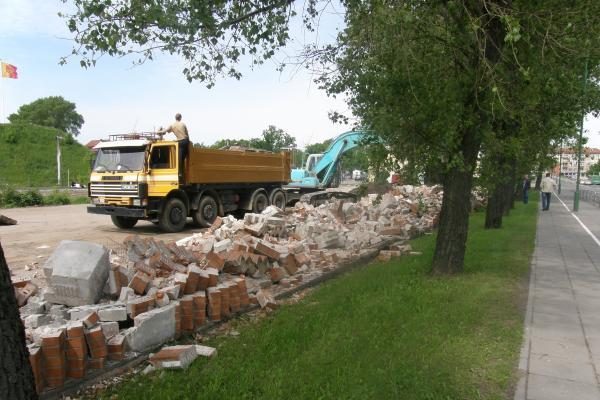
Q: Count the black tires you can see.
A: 5